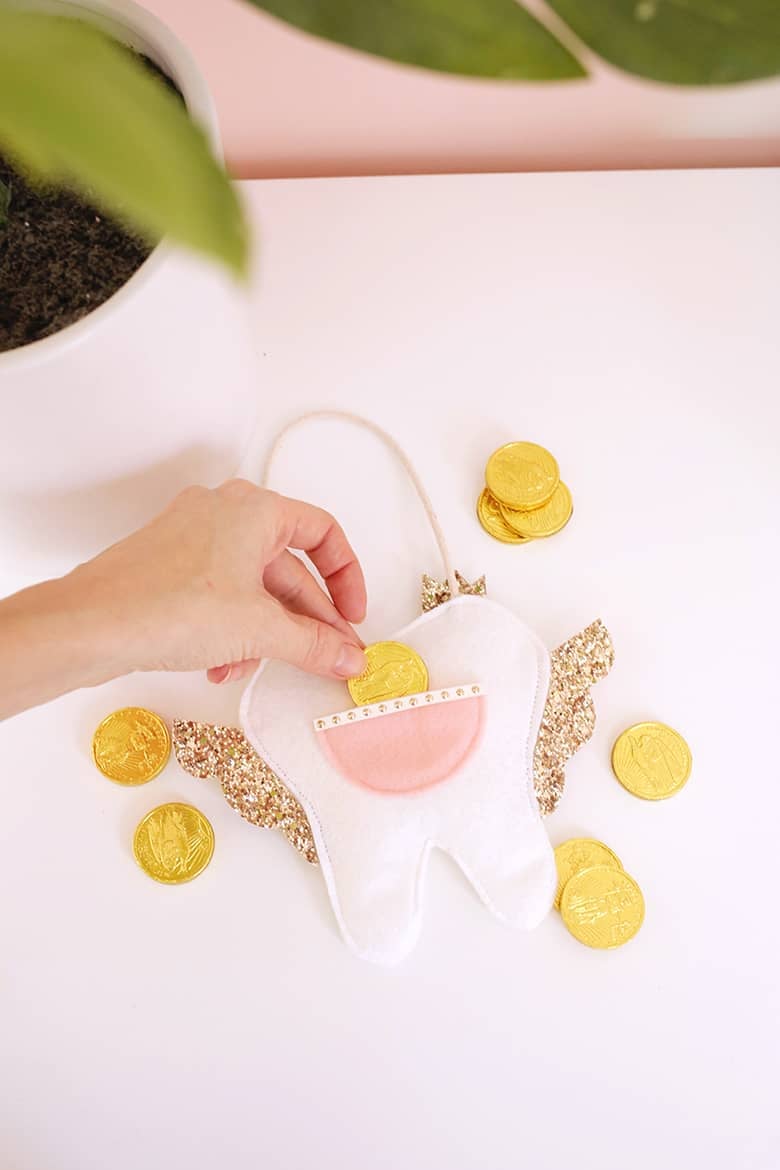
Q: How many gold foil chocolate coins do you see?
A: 9